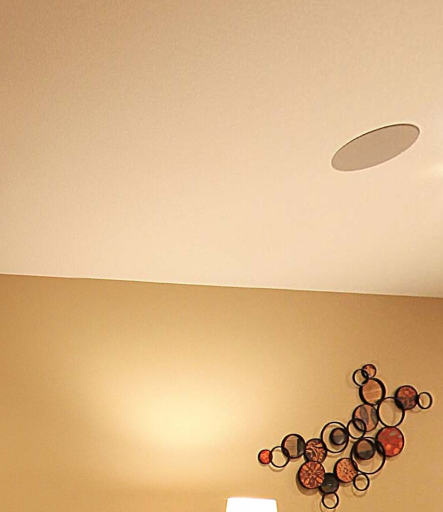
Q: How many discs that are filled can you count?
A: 13